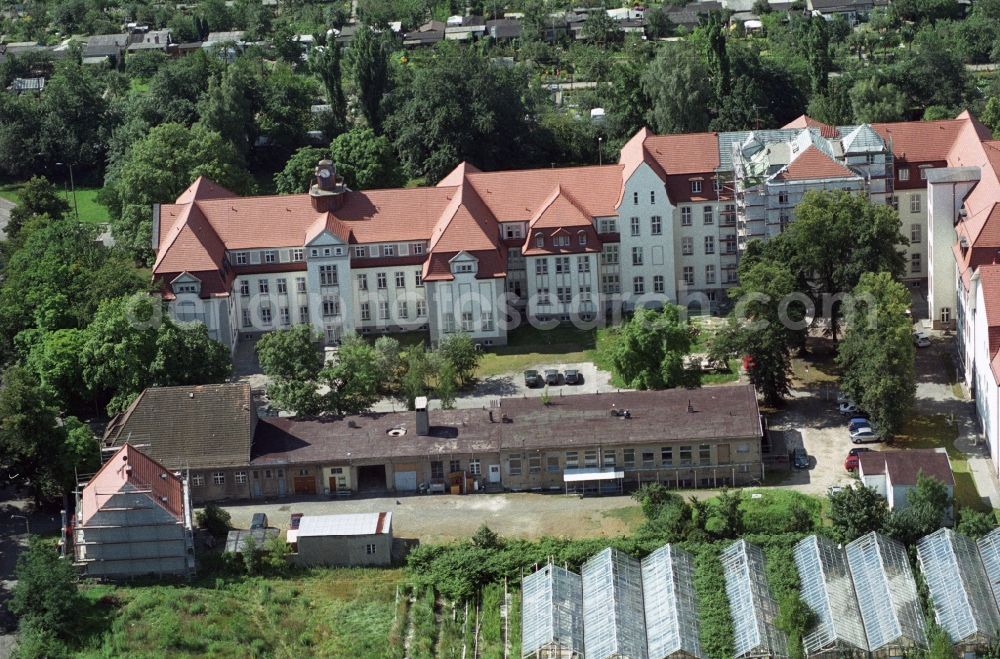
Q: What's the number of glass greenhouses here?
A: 8